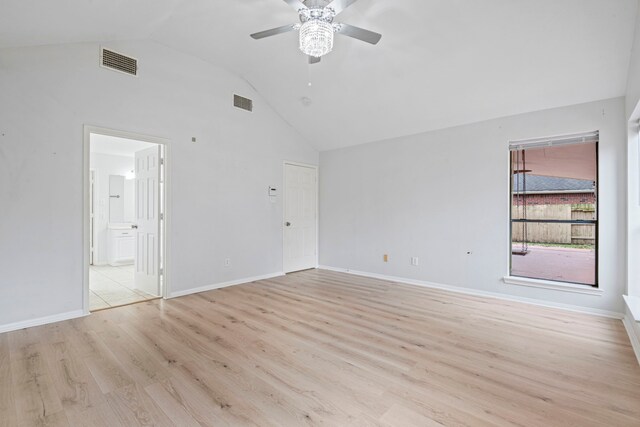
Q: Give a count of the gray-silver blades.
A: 5